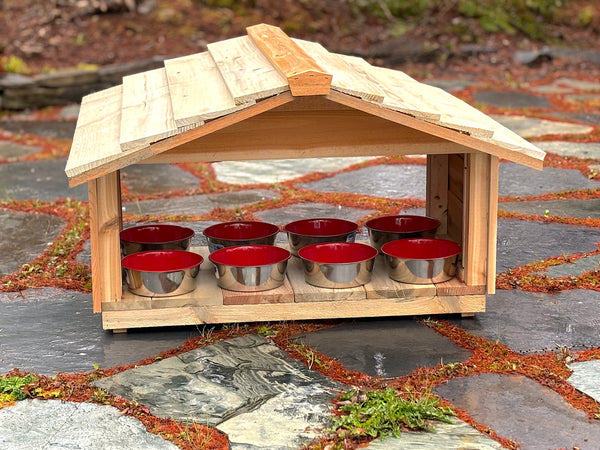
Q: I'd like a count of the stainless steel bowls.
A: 8